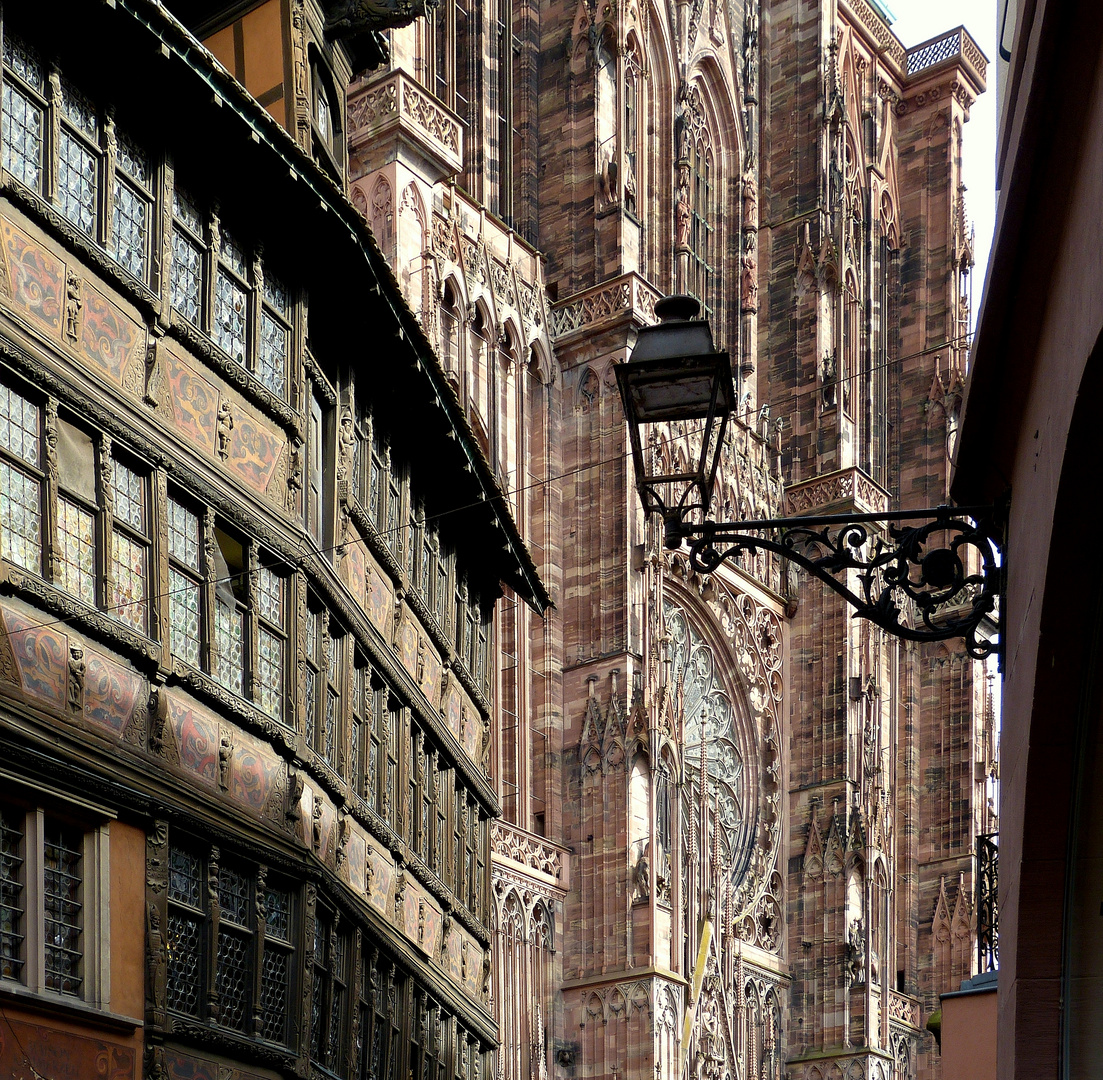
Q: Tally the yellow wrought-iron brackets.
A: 0